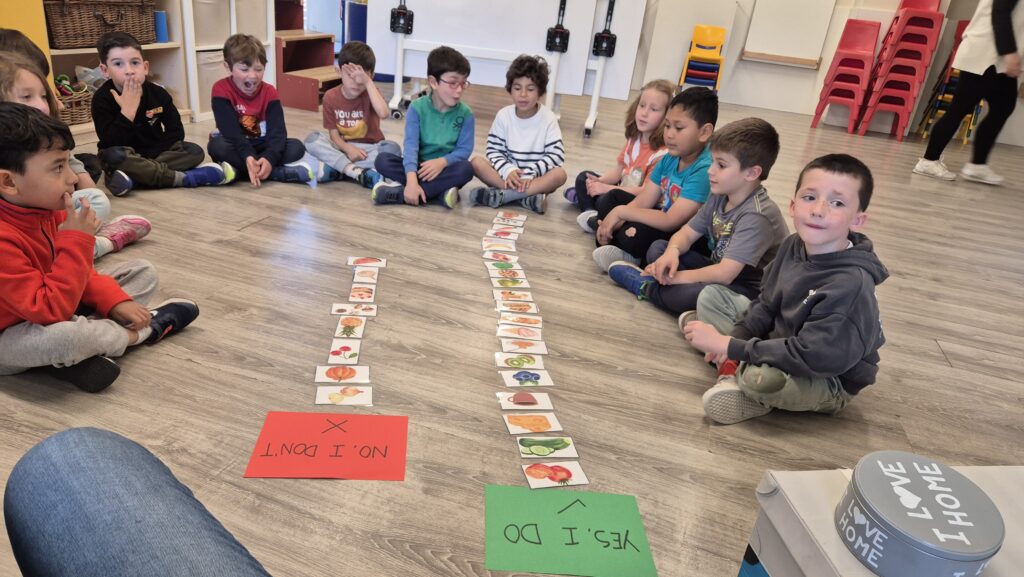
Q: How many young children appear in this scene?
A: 12